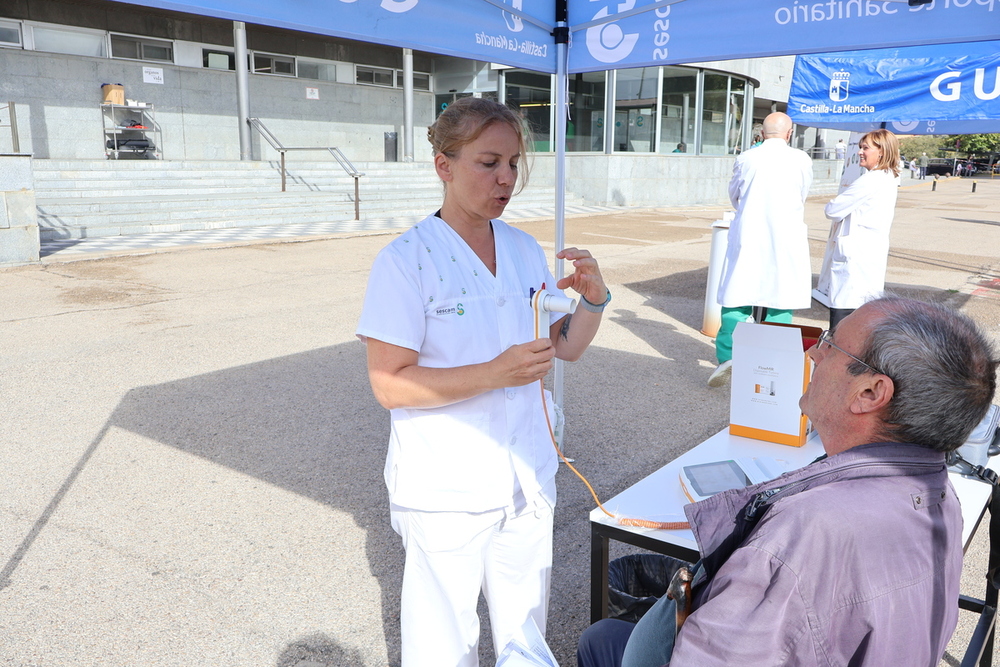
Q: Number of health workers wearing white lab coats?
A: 2